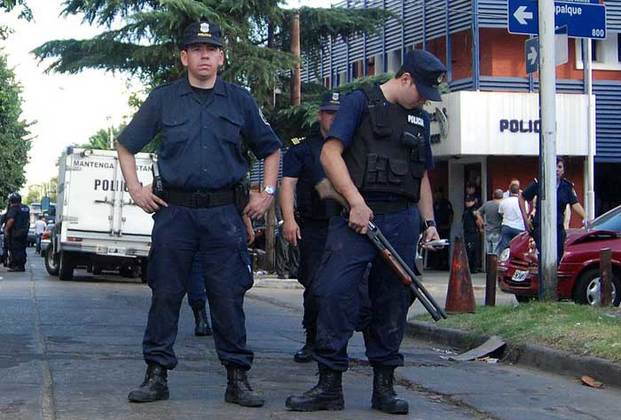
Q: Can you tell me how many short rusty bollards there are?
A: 2